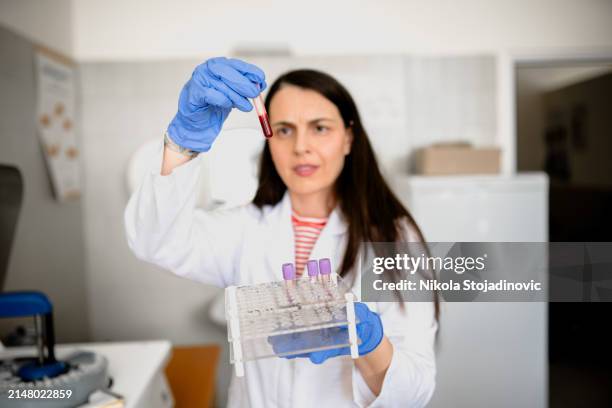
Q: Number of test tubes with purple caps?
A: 3